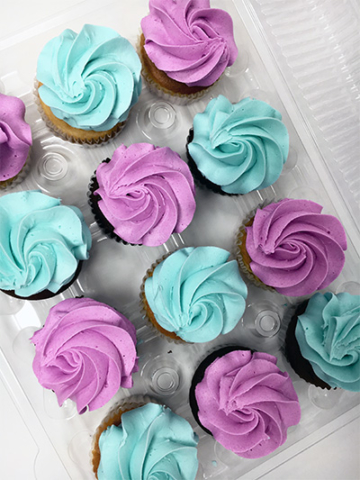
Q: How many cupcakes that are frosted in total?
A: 12